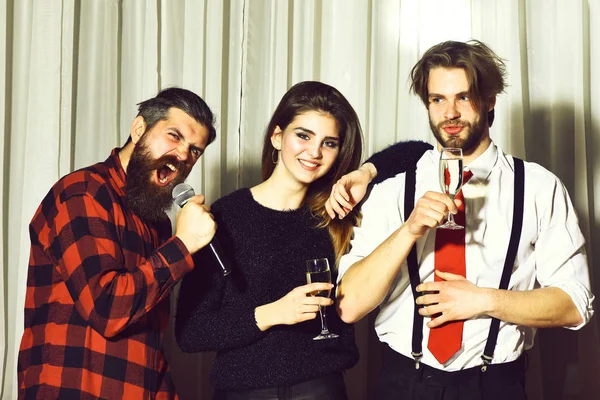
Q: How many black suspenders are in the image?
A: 2